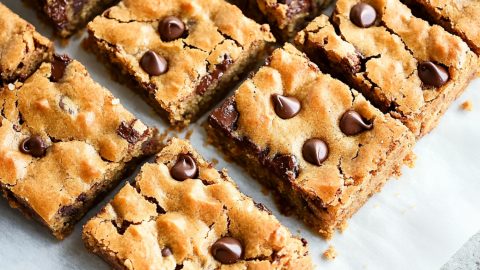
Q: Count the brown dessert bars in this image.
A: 9